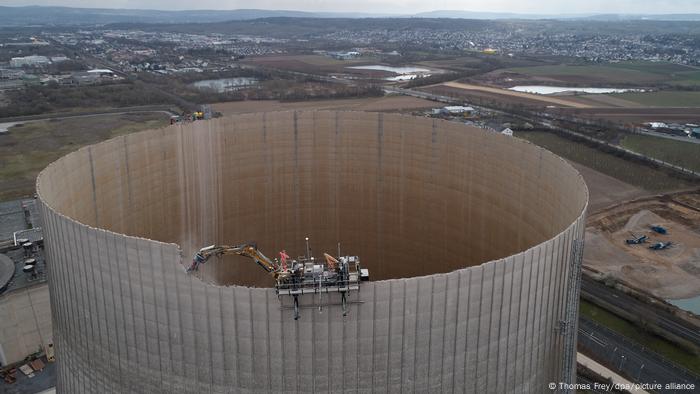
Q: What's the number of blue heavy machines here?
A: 3